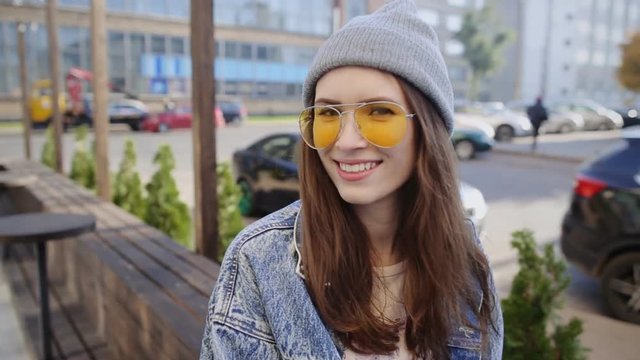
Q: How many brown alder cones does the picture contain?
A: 0